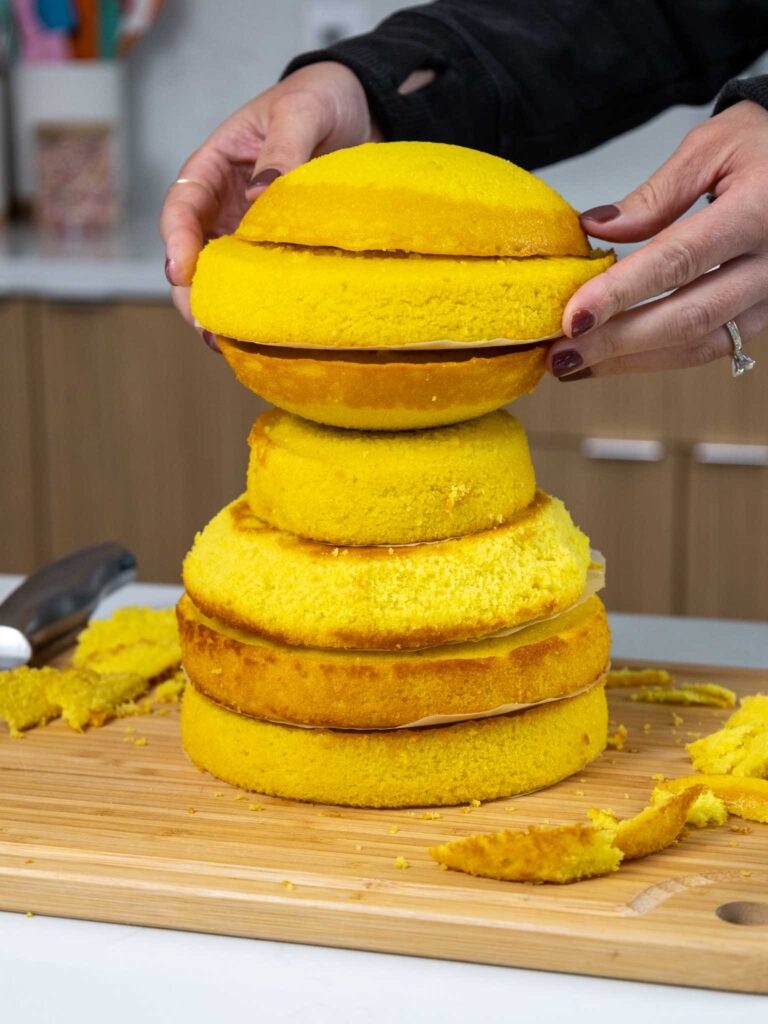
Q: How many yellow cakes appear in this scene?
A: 7